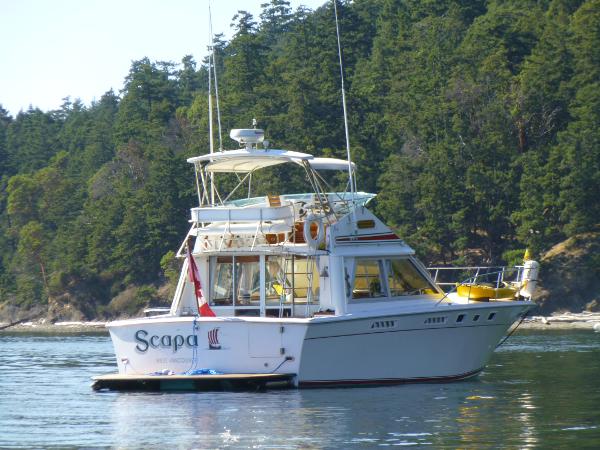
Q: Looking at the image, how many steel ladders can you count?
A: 1